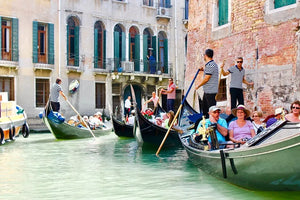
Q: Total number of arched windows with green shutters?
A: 6